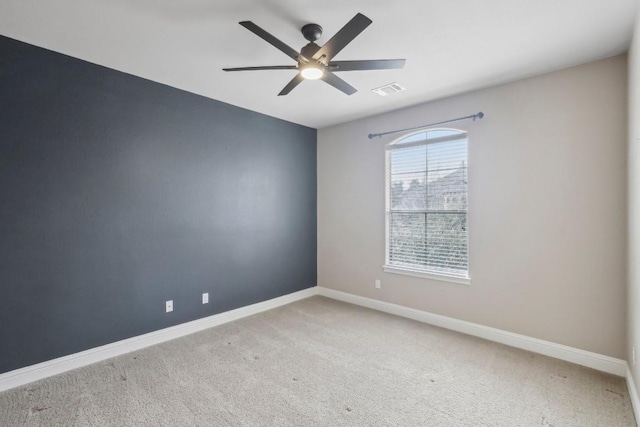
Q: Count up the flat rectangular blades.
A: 6